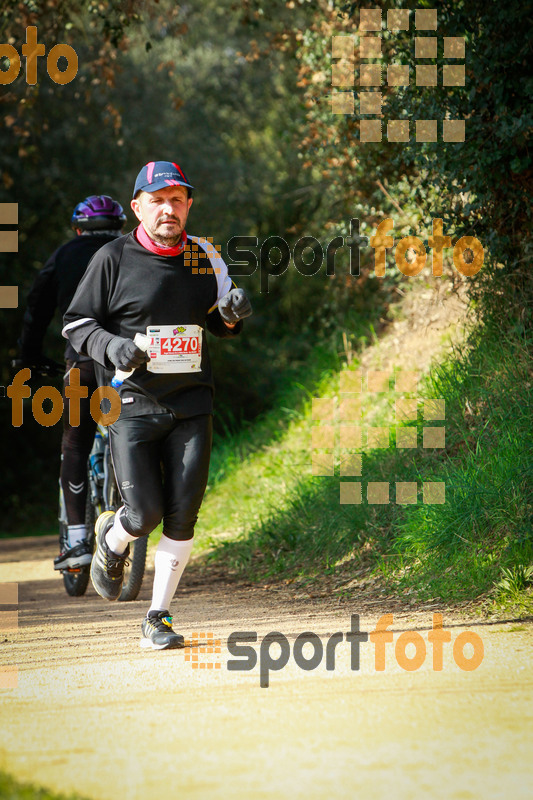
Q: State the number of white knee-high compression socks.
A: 2